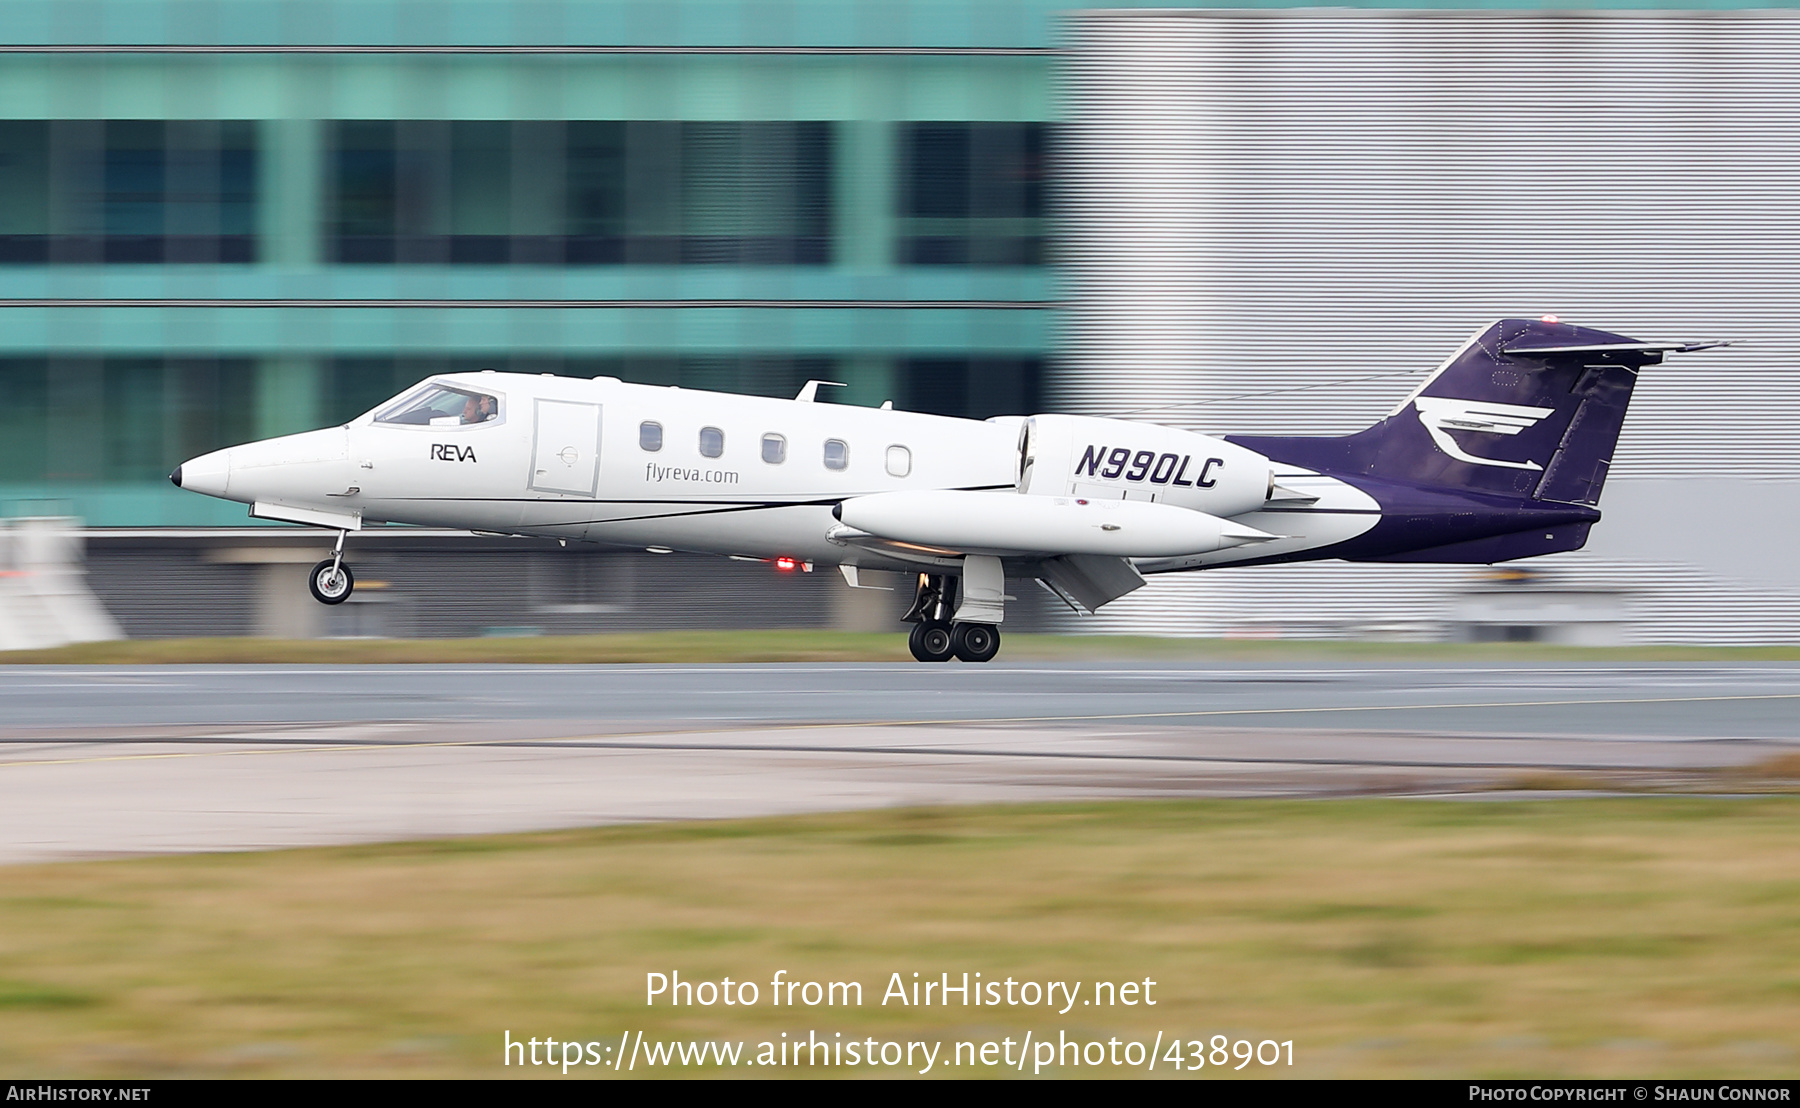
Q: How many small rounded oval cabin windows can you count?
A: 5